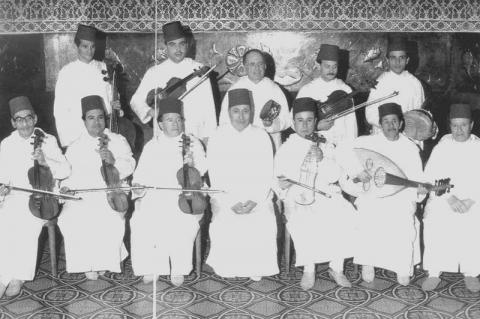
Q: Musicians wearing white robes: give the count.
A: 12